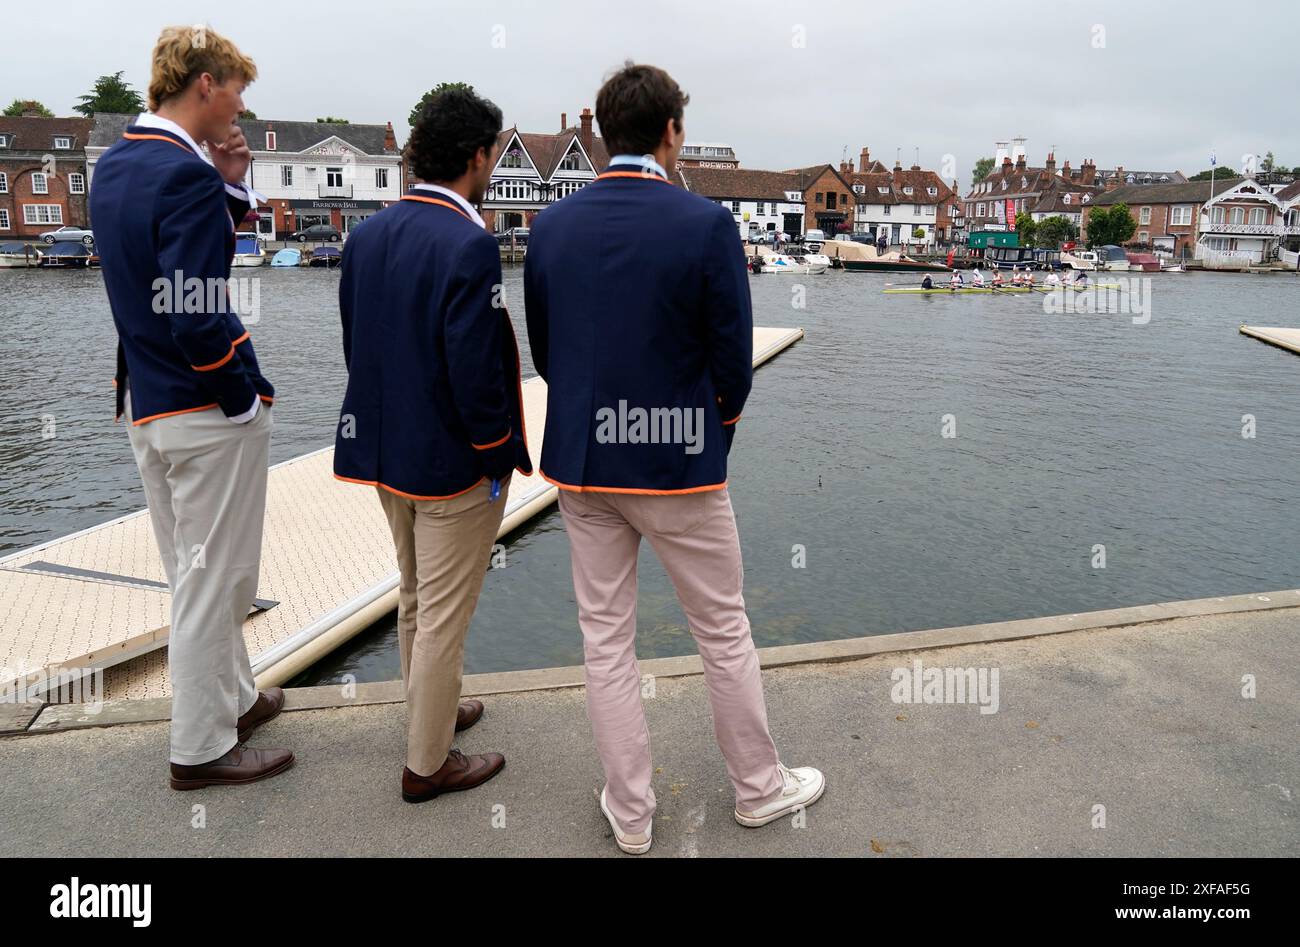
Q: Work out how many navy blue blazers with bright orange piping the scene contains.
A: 3